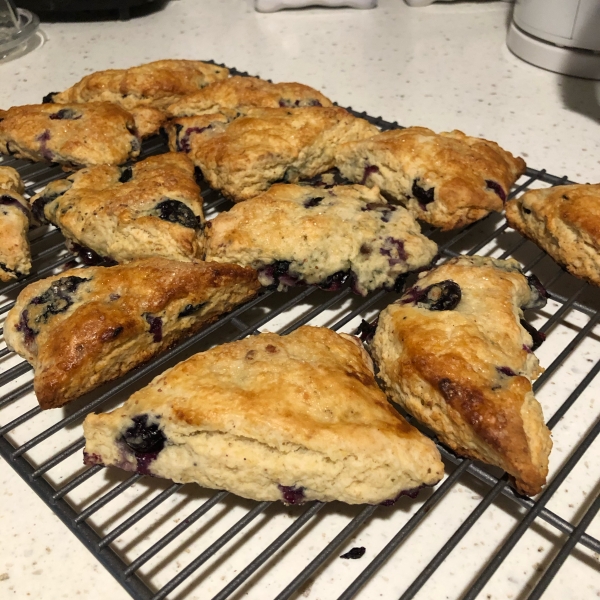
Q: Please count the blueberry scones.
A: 12